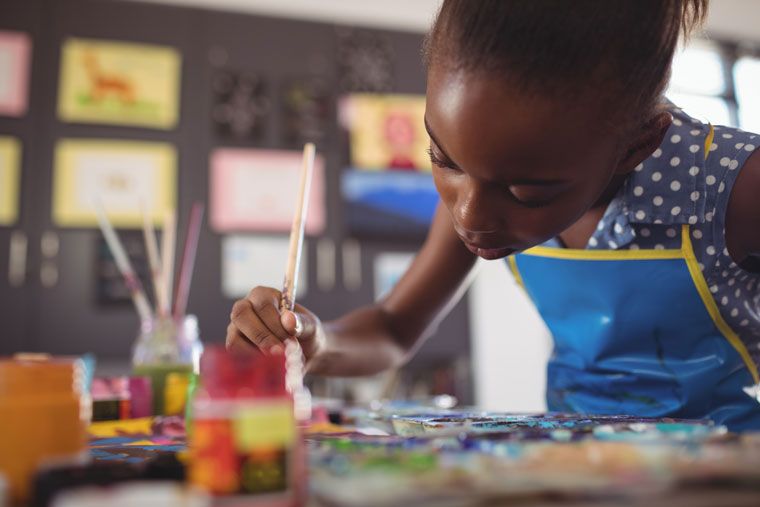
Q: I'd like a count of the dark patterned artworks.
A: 3